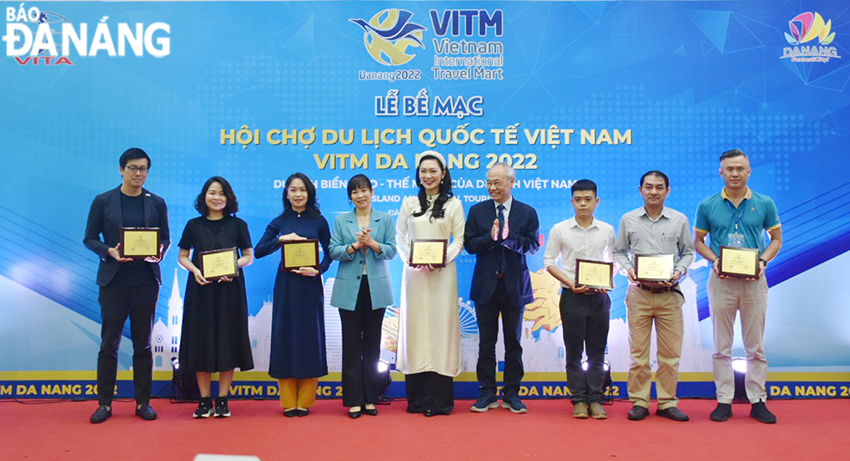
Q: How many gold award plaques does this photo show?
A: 7